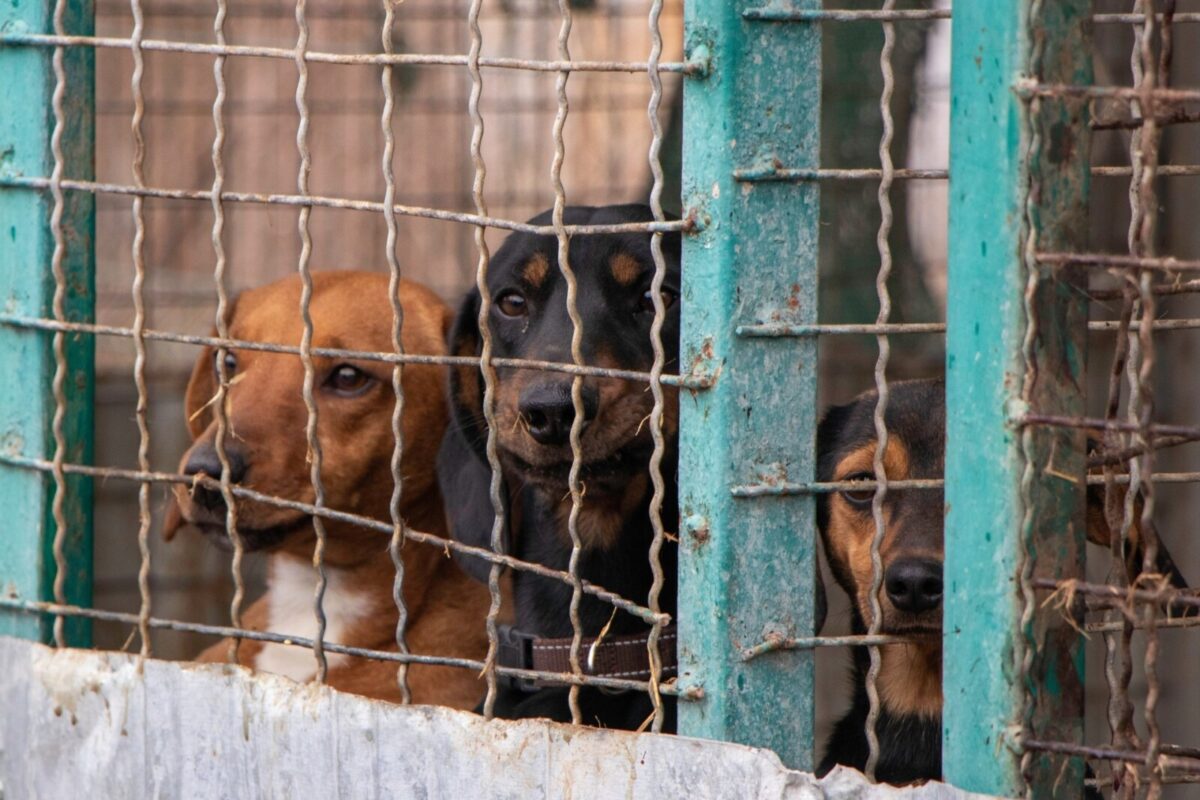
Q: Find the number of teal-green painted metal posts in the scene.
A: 3